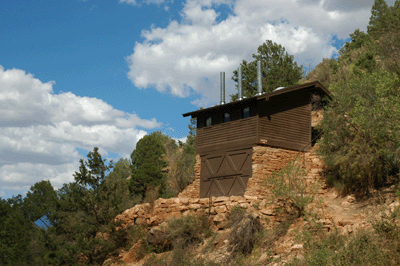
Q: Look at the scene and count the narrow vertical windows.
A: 3